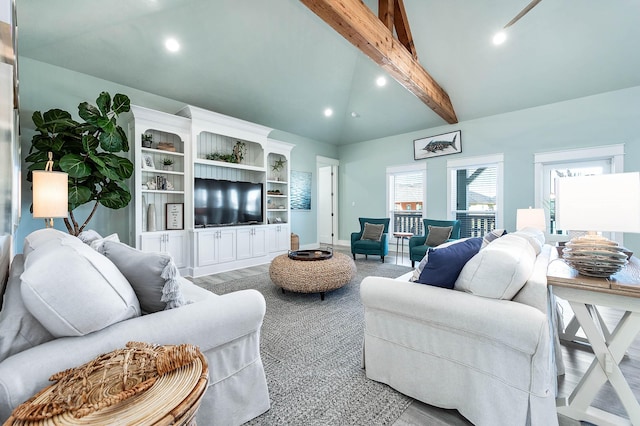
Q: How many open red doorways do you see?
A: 0